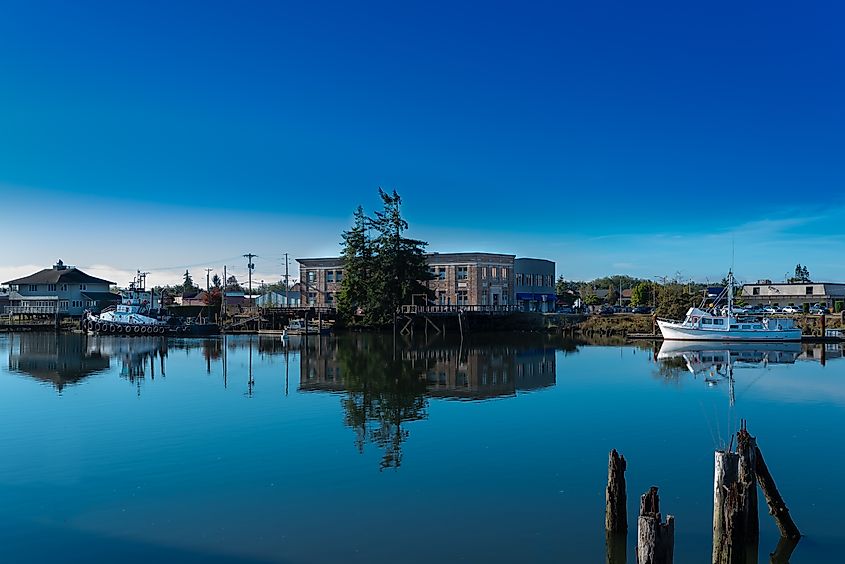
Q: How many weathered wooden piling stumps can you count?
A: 5